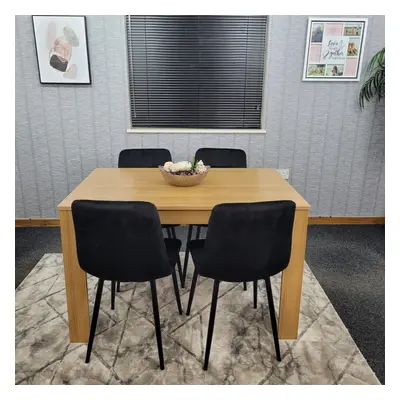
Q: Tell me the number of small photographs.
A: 5